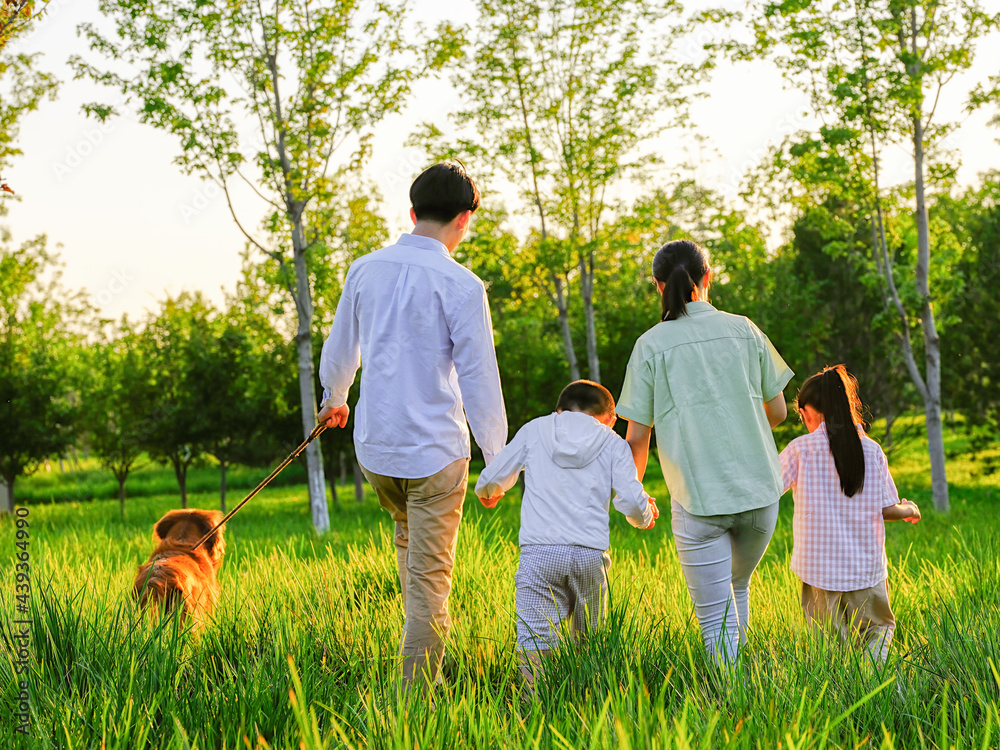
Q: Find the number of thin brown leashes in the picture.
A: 1